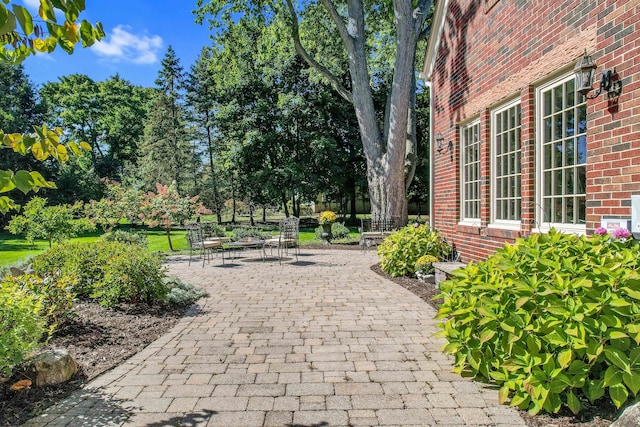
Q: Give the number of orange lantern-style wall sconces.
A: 0